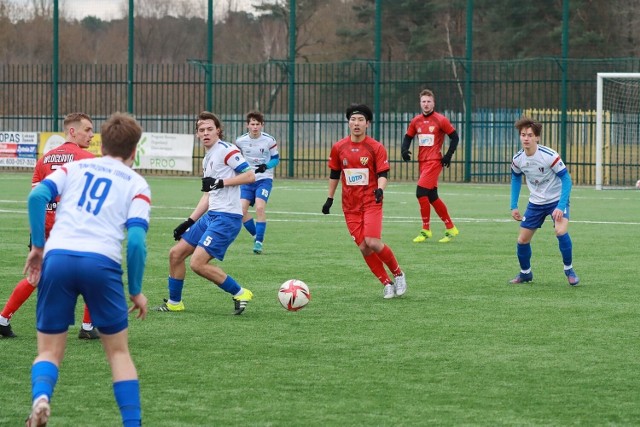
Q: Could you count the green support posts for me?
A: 7